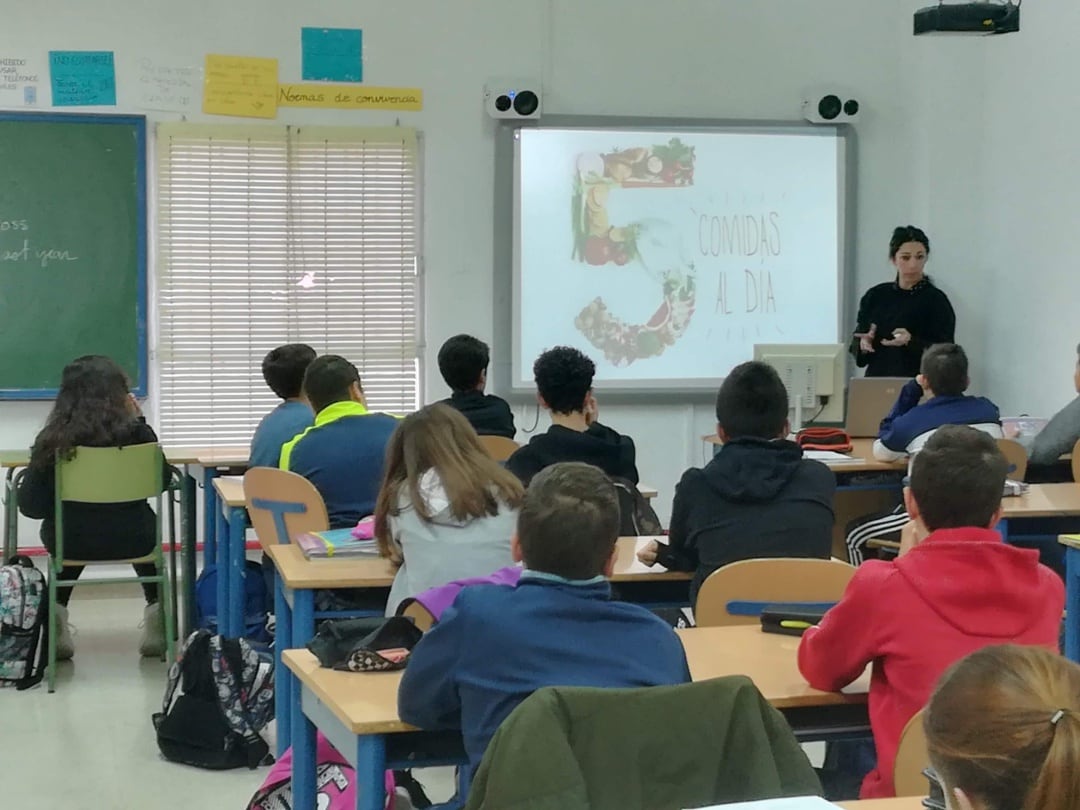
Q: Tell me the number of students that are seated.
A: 12